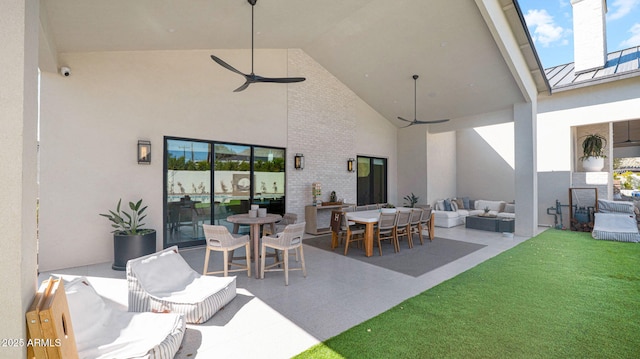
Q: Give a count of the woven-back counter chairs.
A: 3